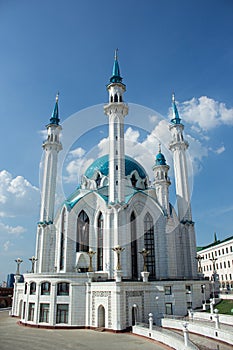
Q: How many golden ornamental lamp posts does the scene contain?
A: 7